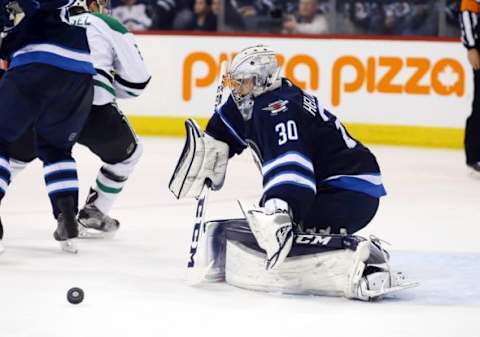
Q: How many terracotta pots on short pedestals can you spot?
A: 0